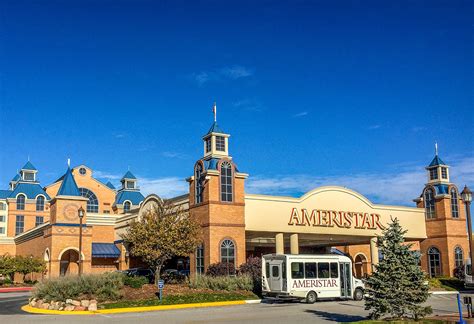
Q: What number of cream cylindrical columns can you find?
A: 3